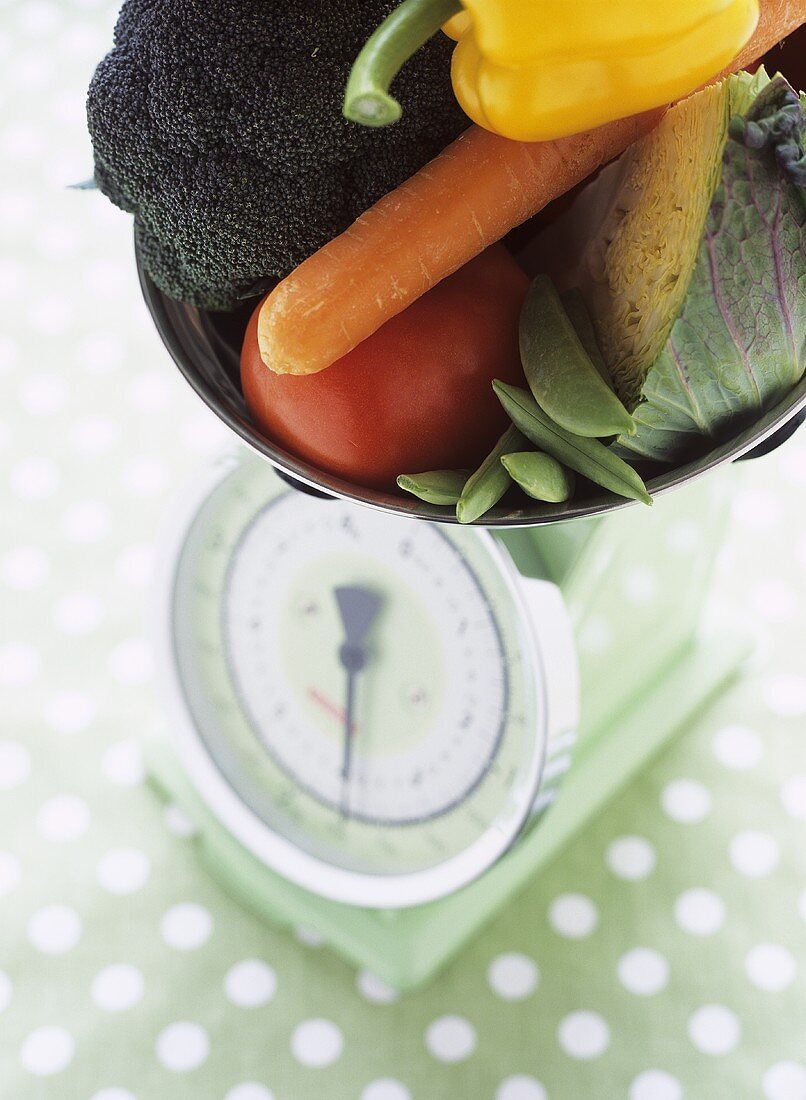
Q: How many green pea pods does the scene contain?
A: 6